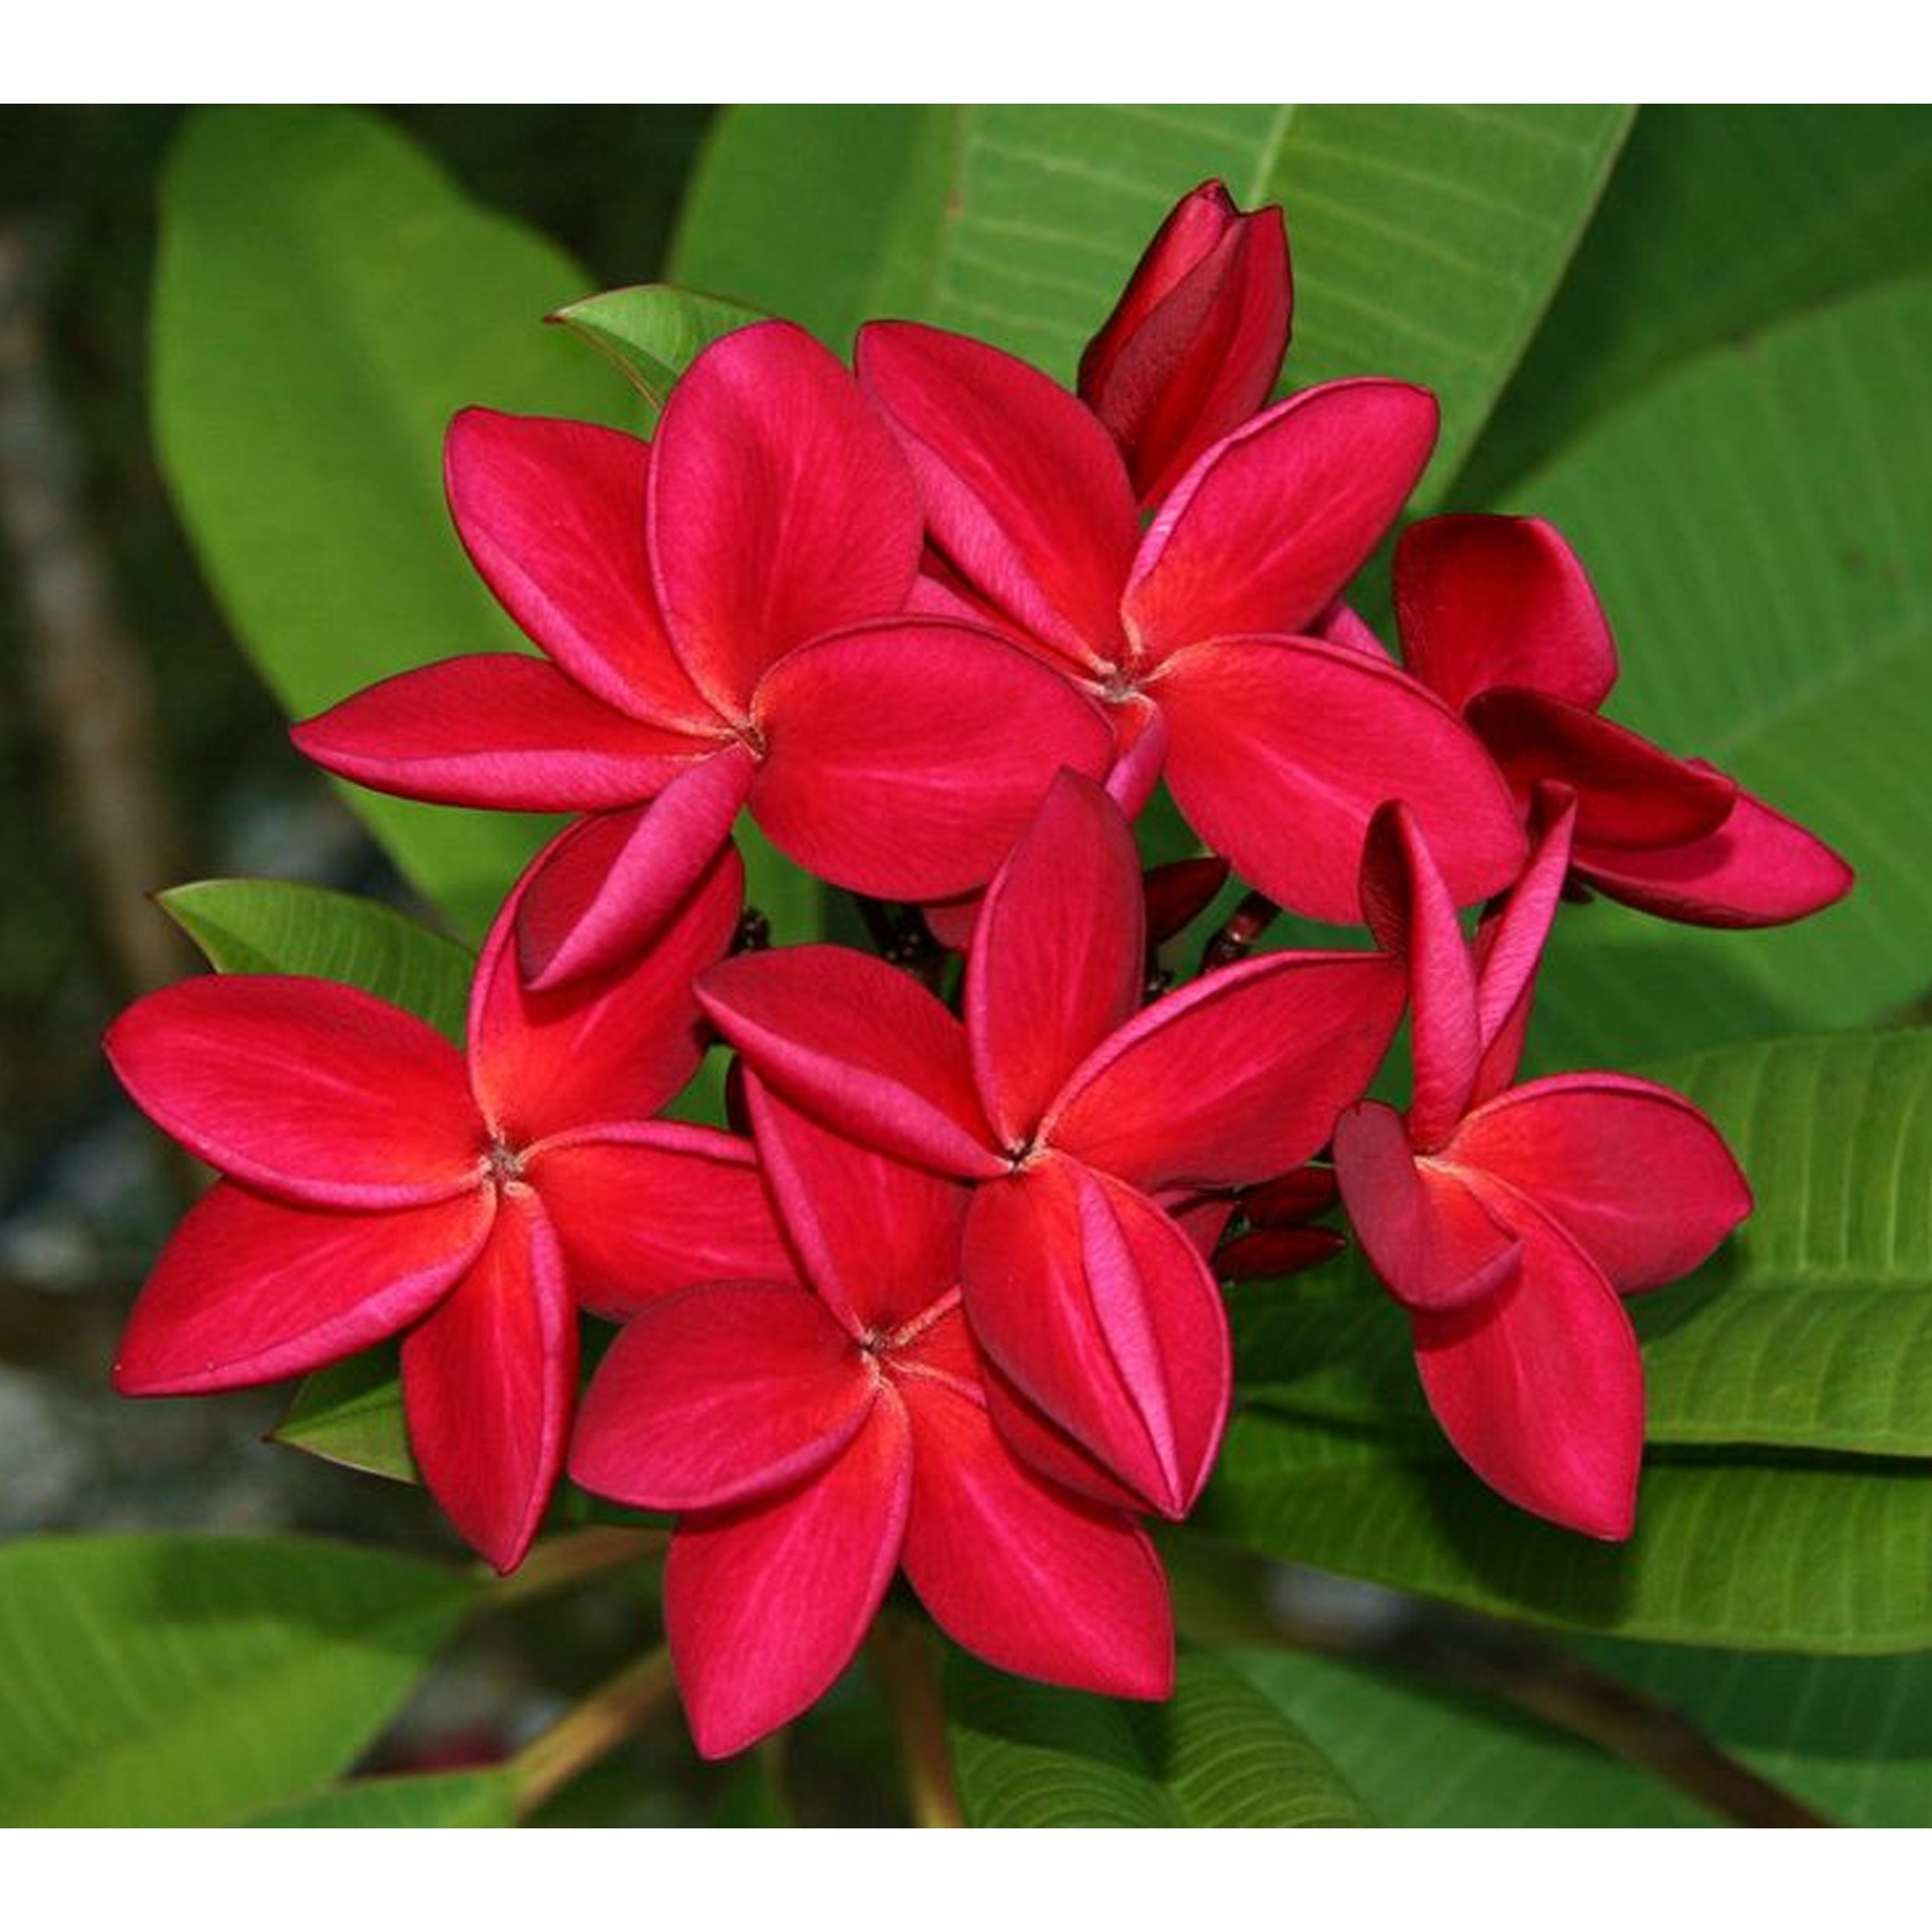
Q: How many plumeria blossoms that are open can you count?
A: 7